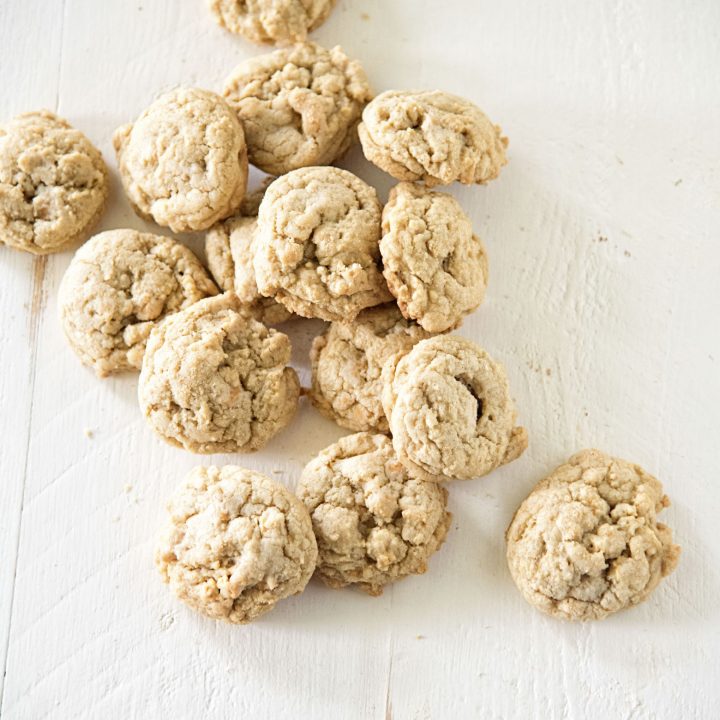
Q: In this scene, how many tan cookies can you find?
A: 15